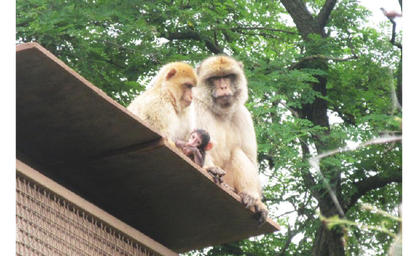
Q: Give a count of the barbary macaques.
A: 3